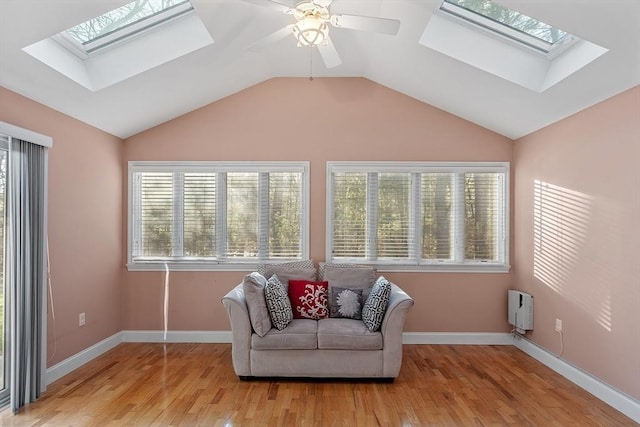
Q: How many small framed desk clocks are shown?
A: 0